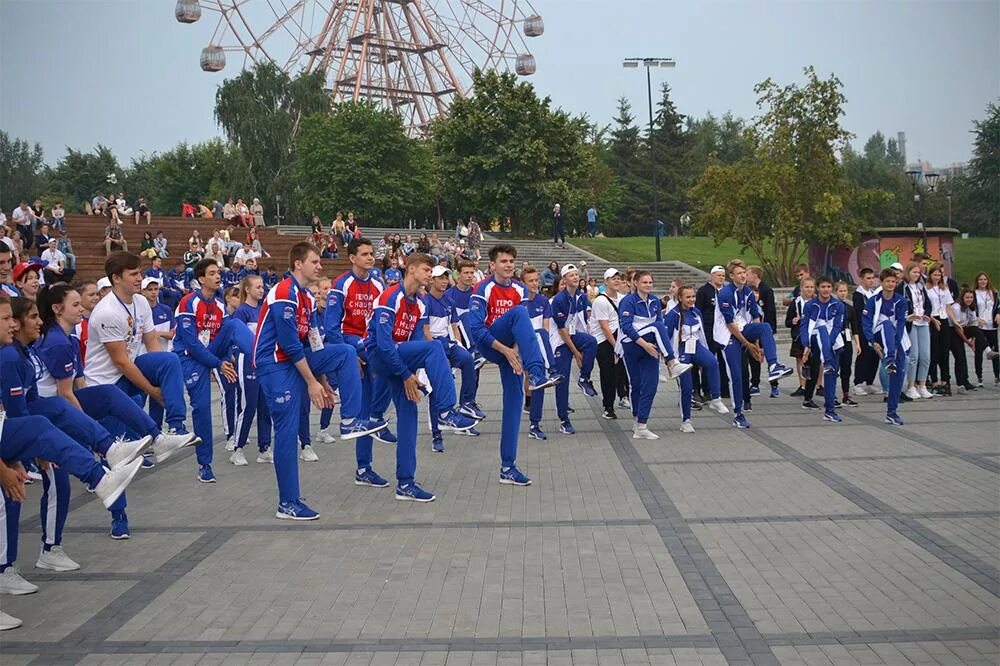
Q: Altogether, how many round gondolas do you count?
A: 4